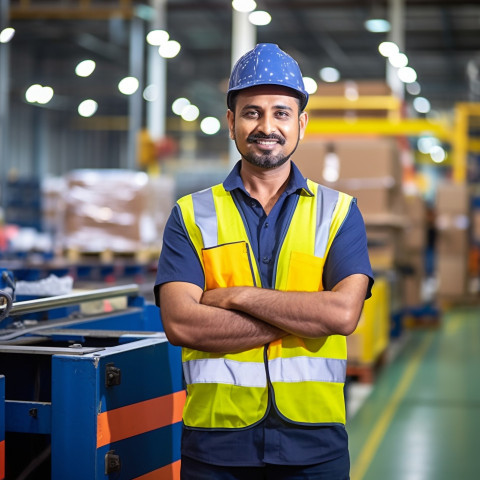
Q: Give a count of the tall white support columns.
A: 3